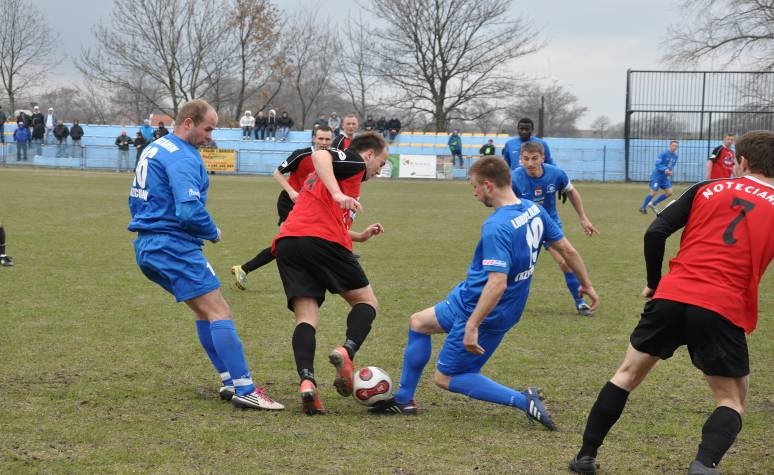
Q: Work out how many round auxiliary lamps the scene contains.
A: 0